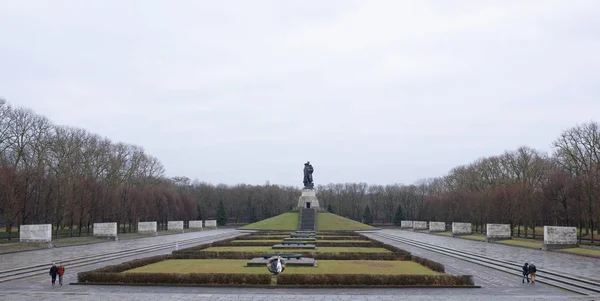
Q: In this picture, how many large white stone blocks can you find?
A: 12